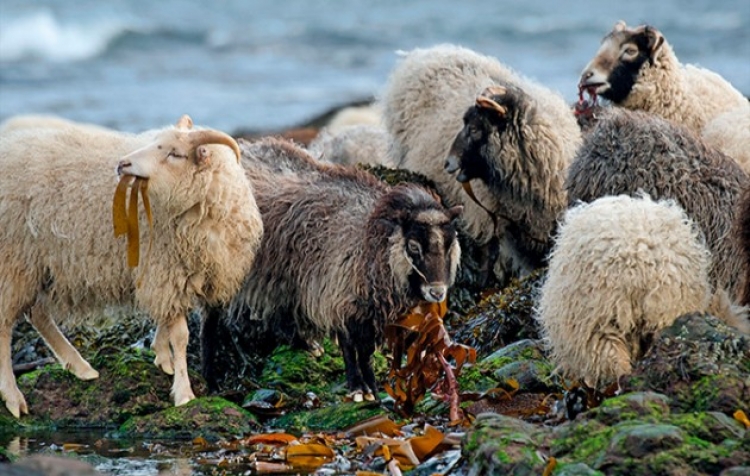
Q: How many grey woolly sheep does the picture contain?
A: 2